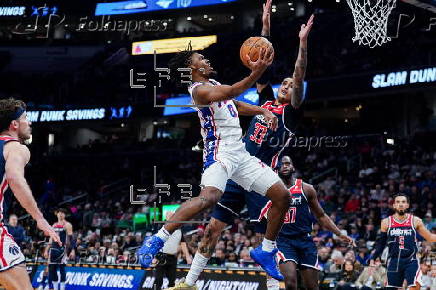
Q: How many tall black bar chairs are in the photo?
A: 0